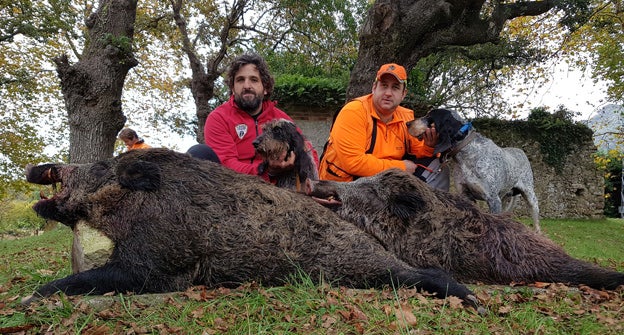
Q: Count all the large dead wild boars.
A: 2